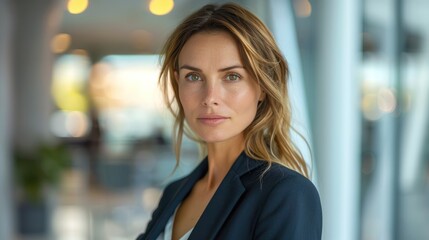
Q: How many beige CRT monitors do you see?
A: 0